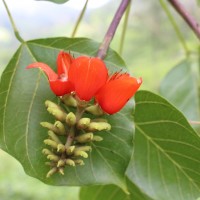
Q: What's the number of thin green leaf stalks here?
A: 4